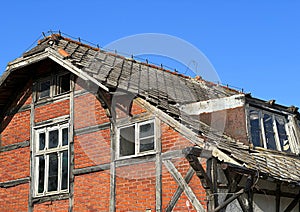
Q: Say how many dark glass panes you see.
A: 14